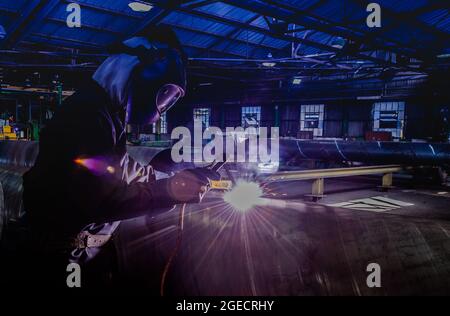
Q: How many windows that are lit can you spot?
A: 5